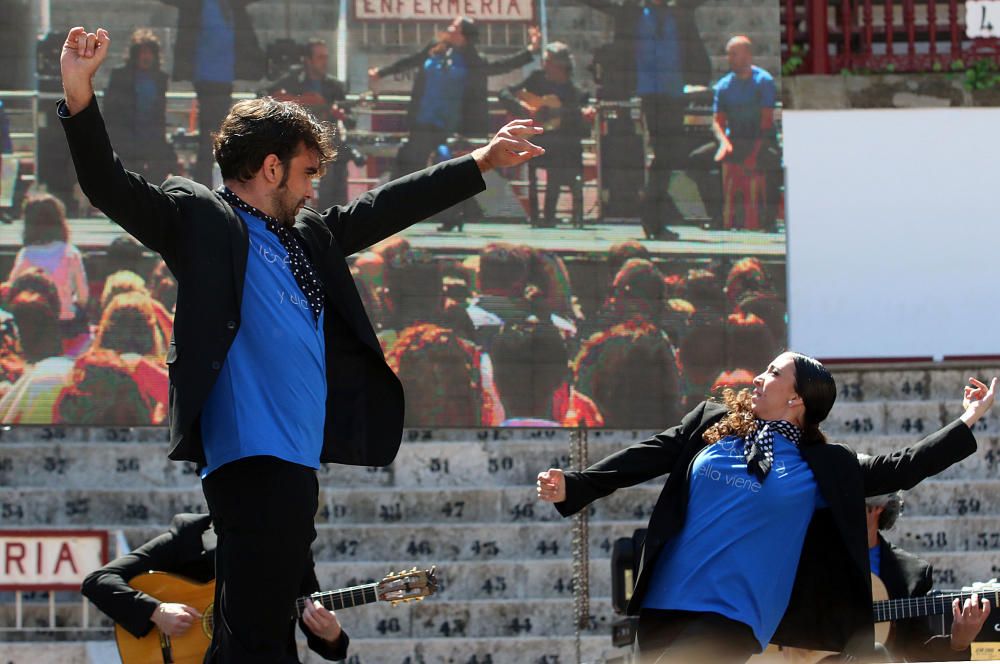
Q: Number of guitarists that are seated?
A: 2